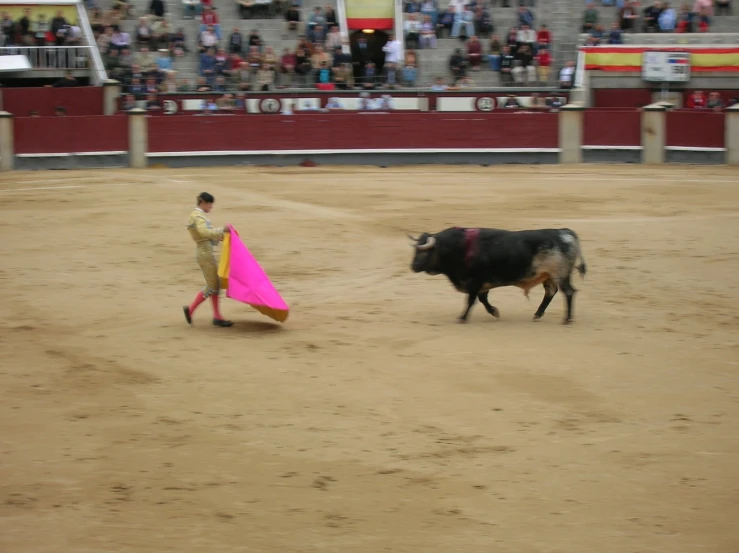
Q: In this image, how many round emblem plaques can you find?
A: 3